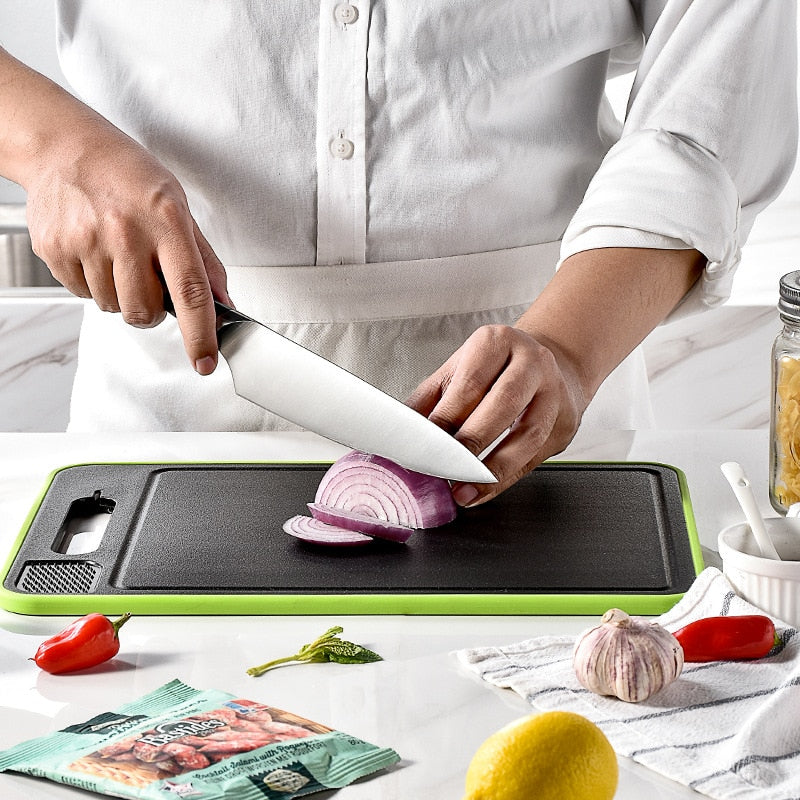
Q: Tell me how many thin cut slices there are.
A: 2